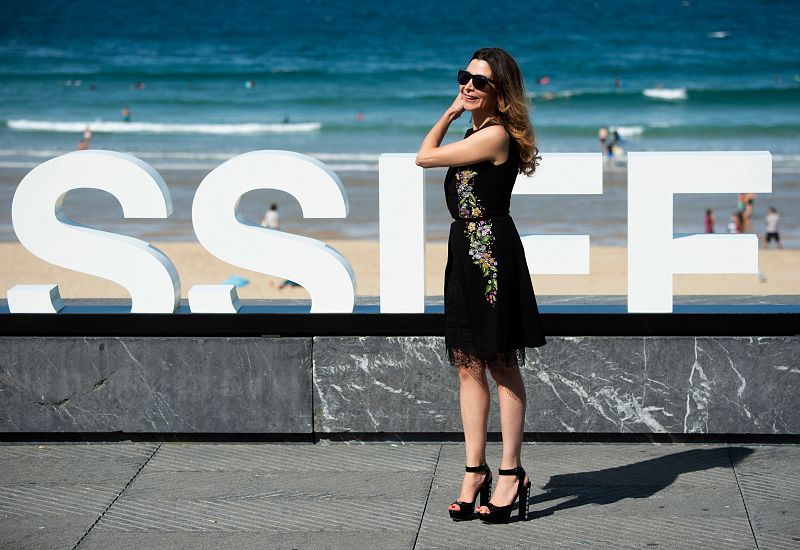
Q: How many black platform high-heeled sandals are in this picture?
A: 2